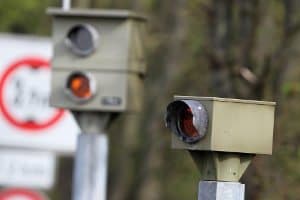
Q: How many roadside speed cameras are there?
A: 2